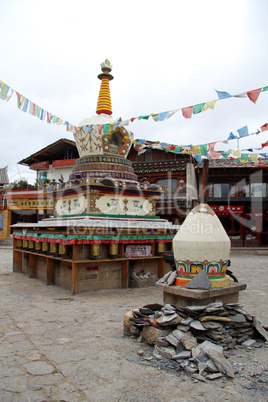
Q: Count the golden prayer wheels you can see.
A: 10